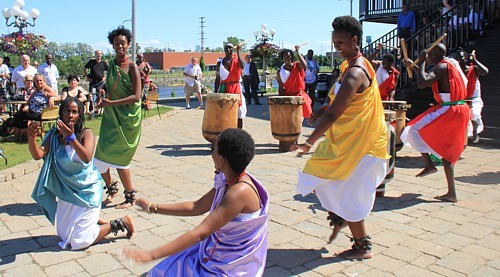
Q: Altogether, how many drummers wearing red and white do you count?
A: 5